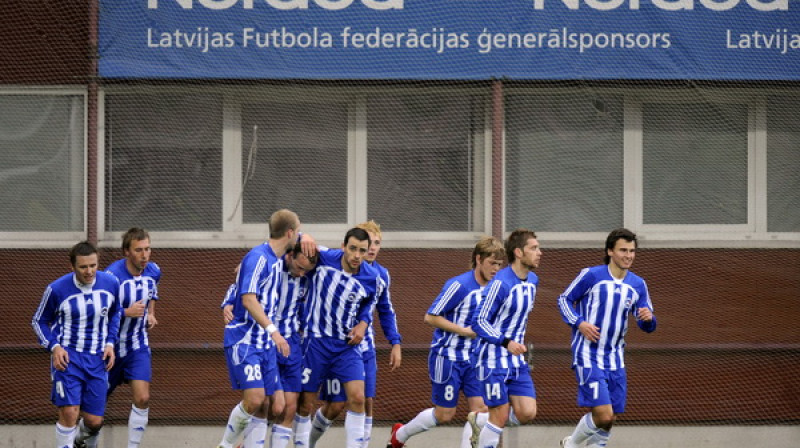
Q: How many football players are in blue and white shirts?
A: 9